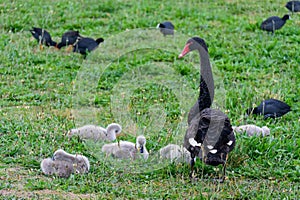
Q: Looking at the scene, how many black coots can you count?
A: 7